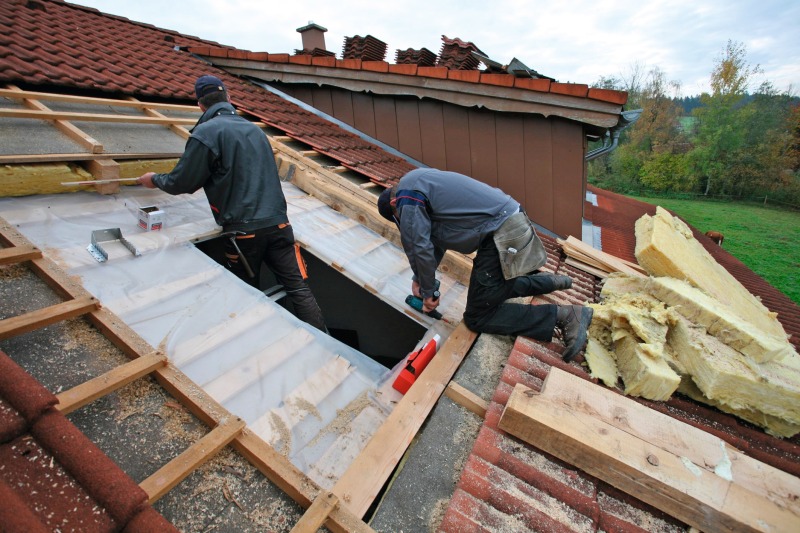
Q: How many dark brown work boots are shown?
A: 2